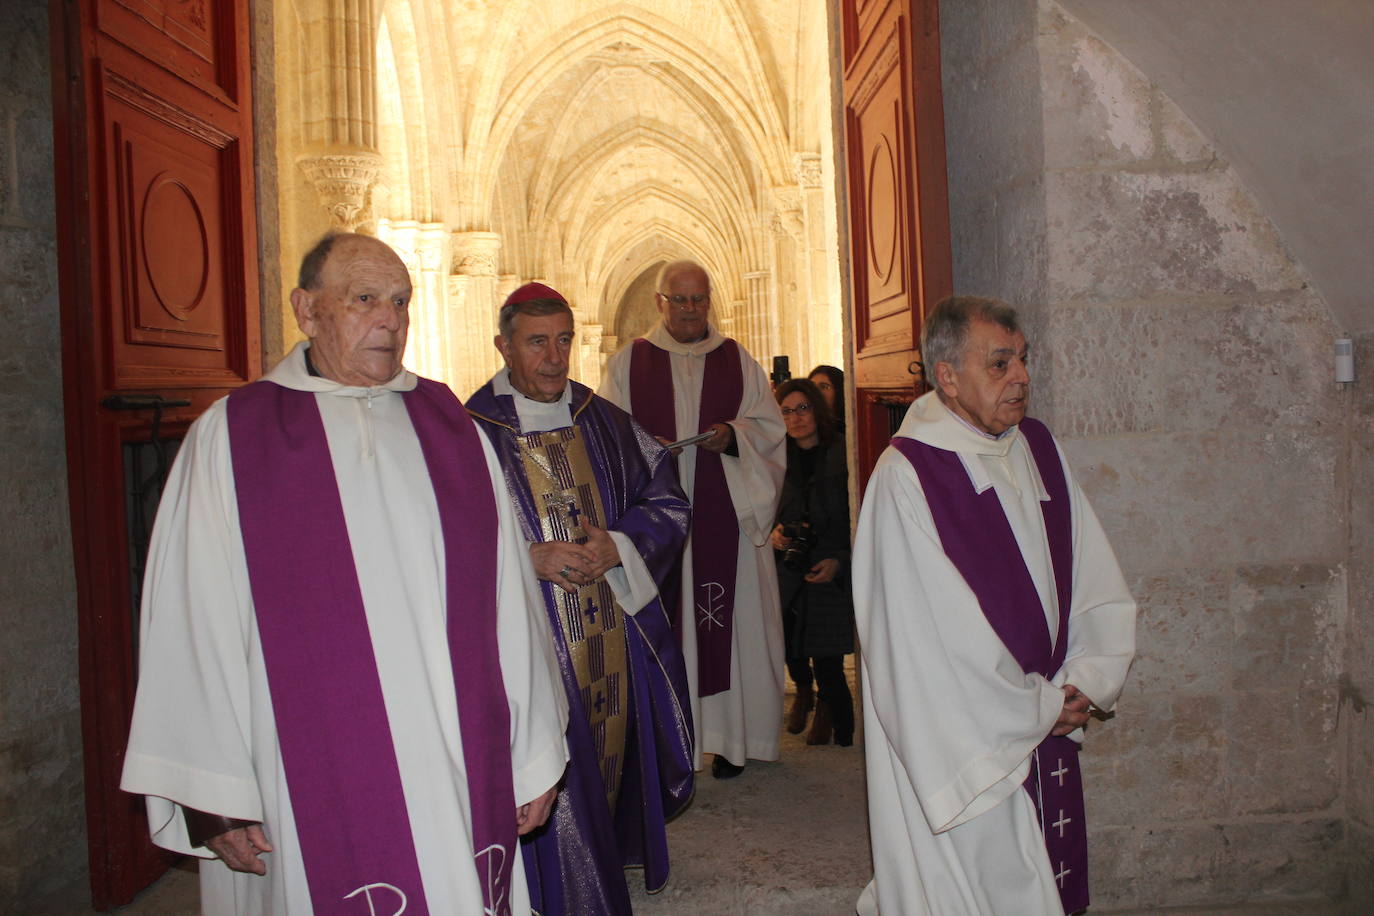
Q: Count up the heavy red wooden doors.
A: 2